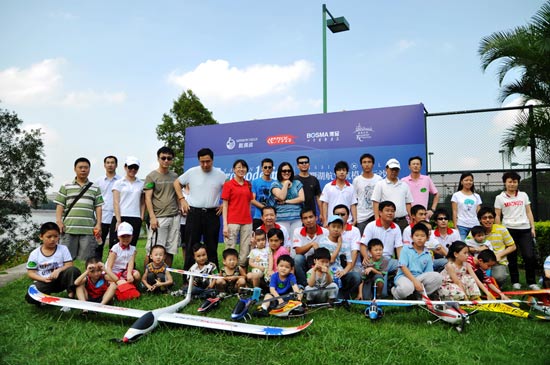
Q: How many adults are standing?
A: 15